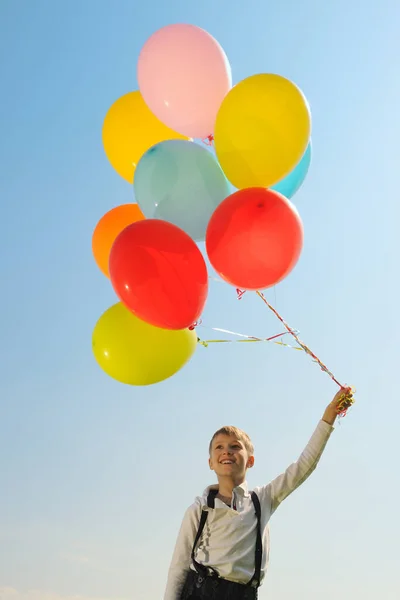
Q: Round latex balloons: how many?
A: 9